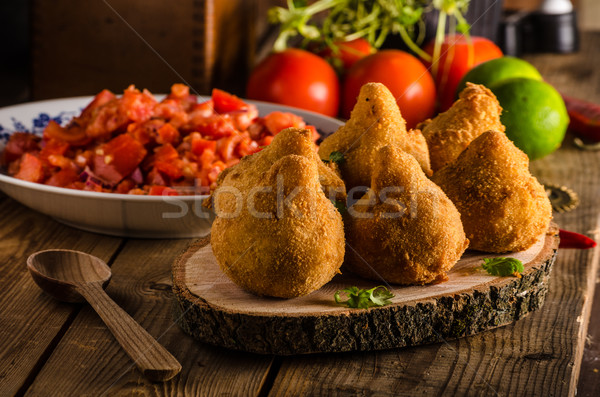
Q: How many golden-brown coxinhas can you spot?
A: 6